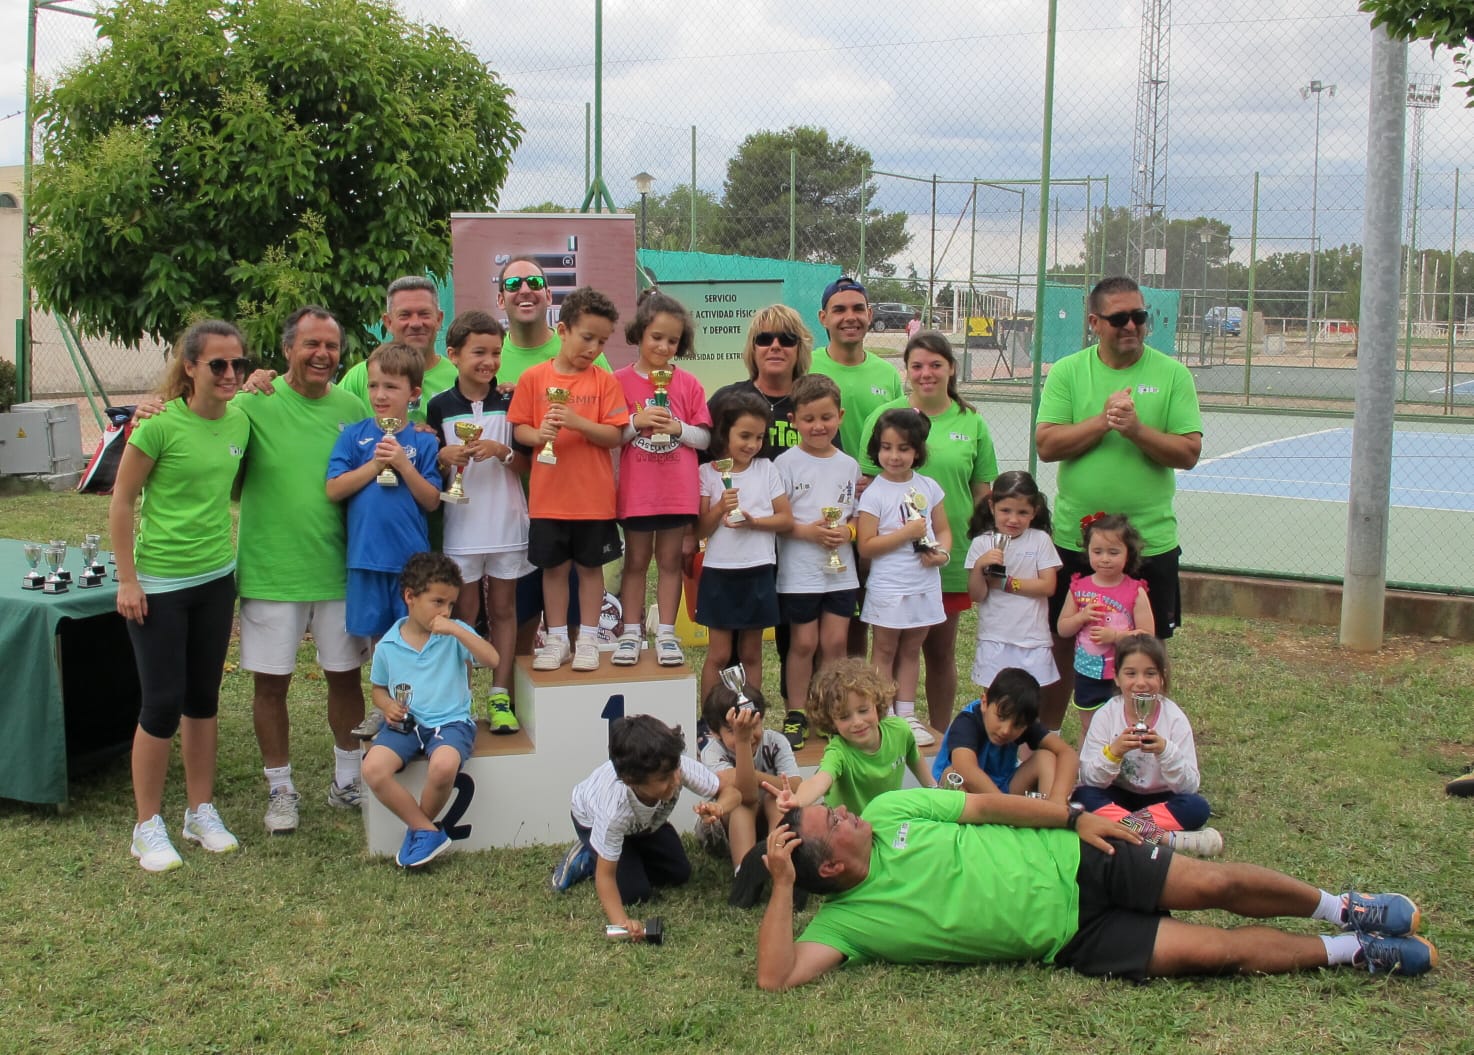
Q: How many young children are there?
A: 15